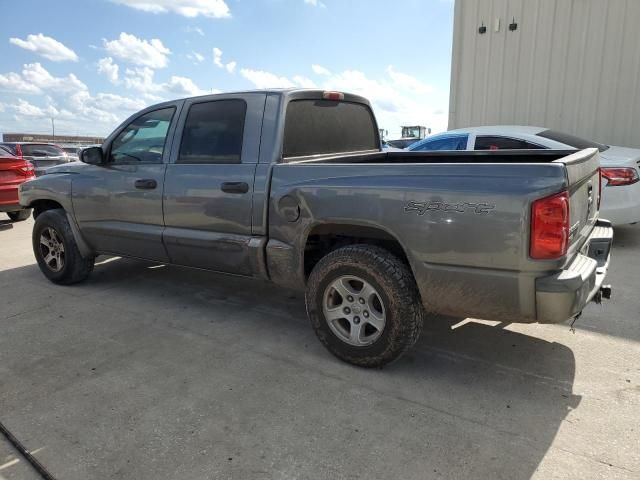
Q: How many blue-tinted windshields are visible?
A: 1